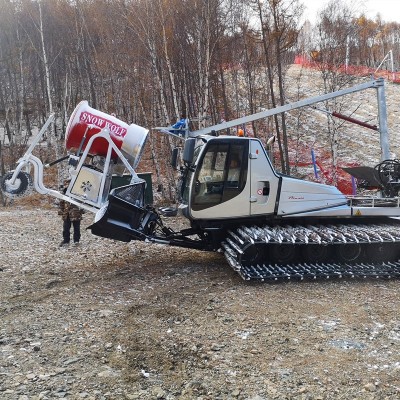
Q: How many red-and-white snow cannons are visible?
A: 1